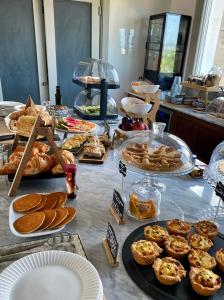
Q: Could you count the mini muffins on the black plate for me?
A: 10